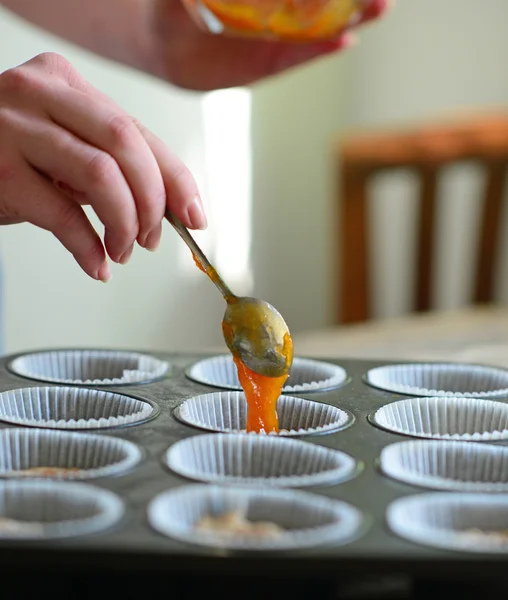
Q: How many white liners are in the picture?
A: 12